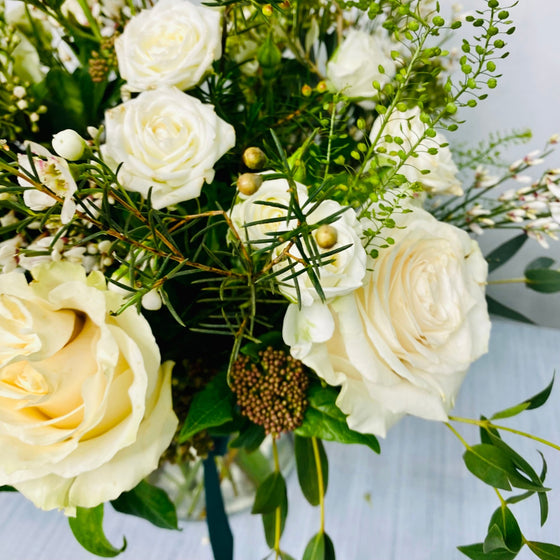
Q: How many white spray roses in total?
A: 6